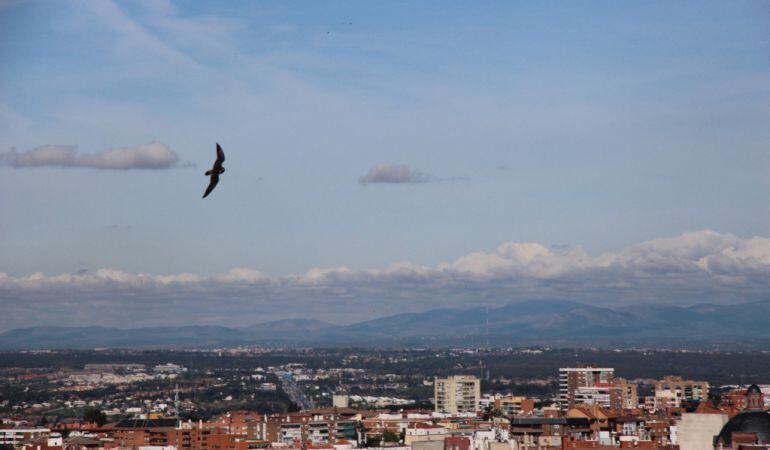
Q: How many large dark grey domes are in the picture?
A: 1